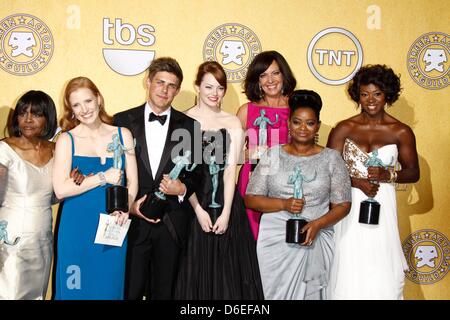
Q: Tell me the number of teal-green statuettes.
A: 7